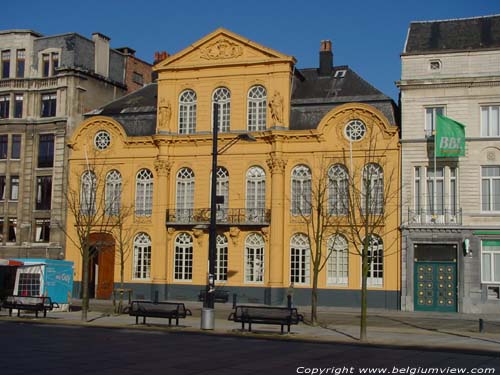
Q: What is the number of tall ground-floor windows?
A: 7